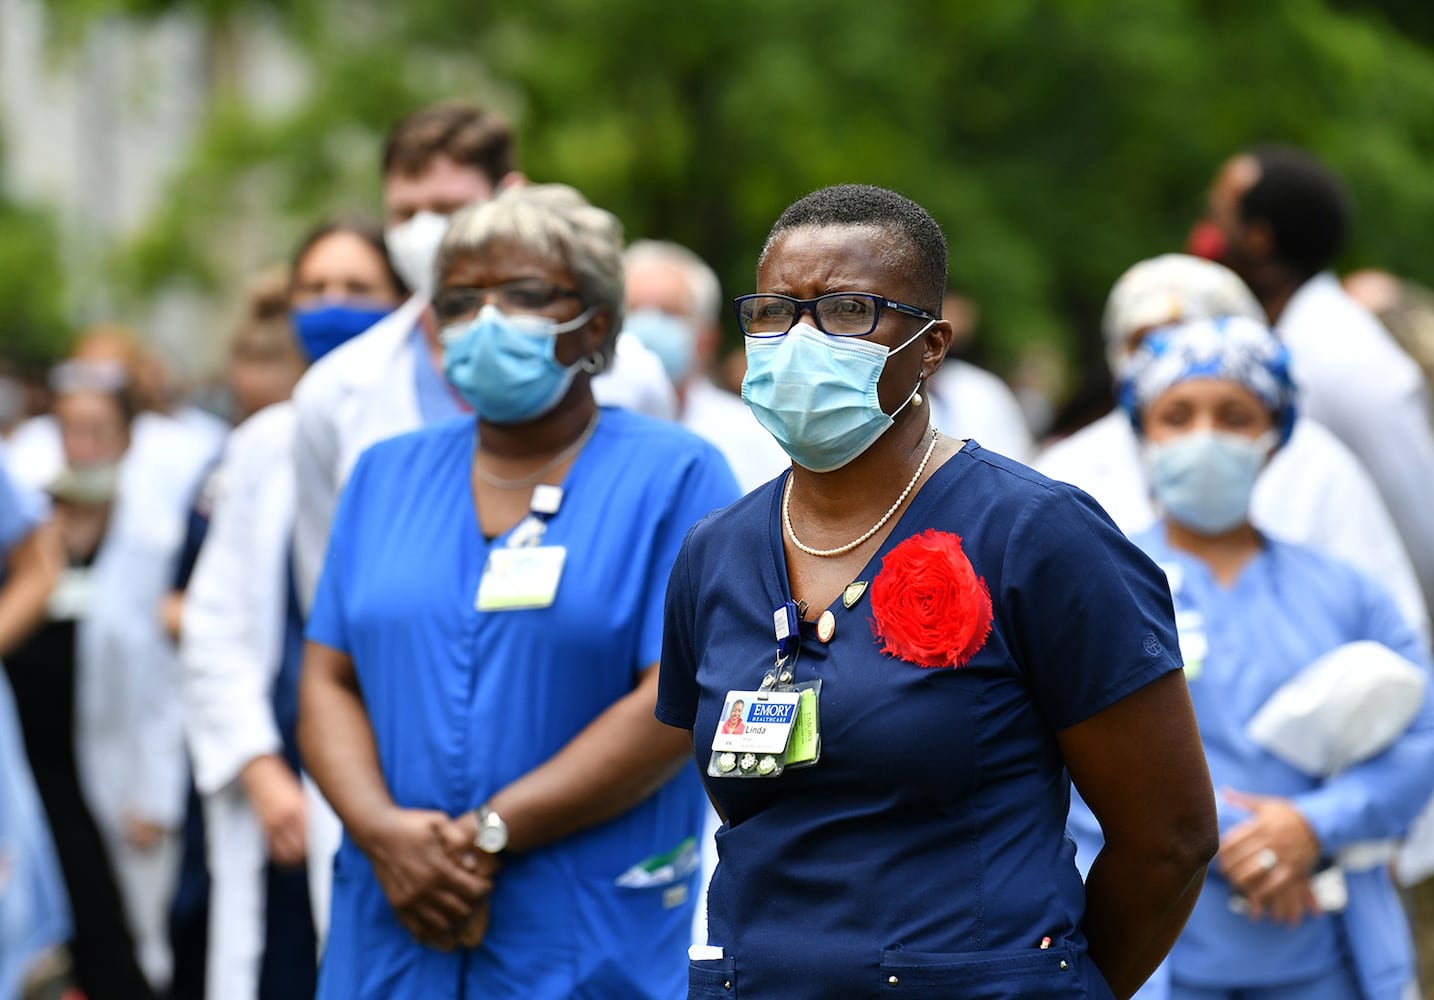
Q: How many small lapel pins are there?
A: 2